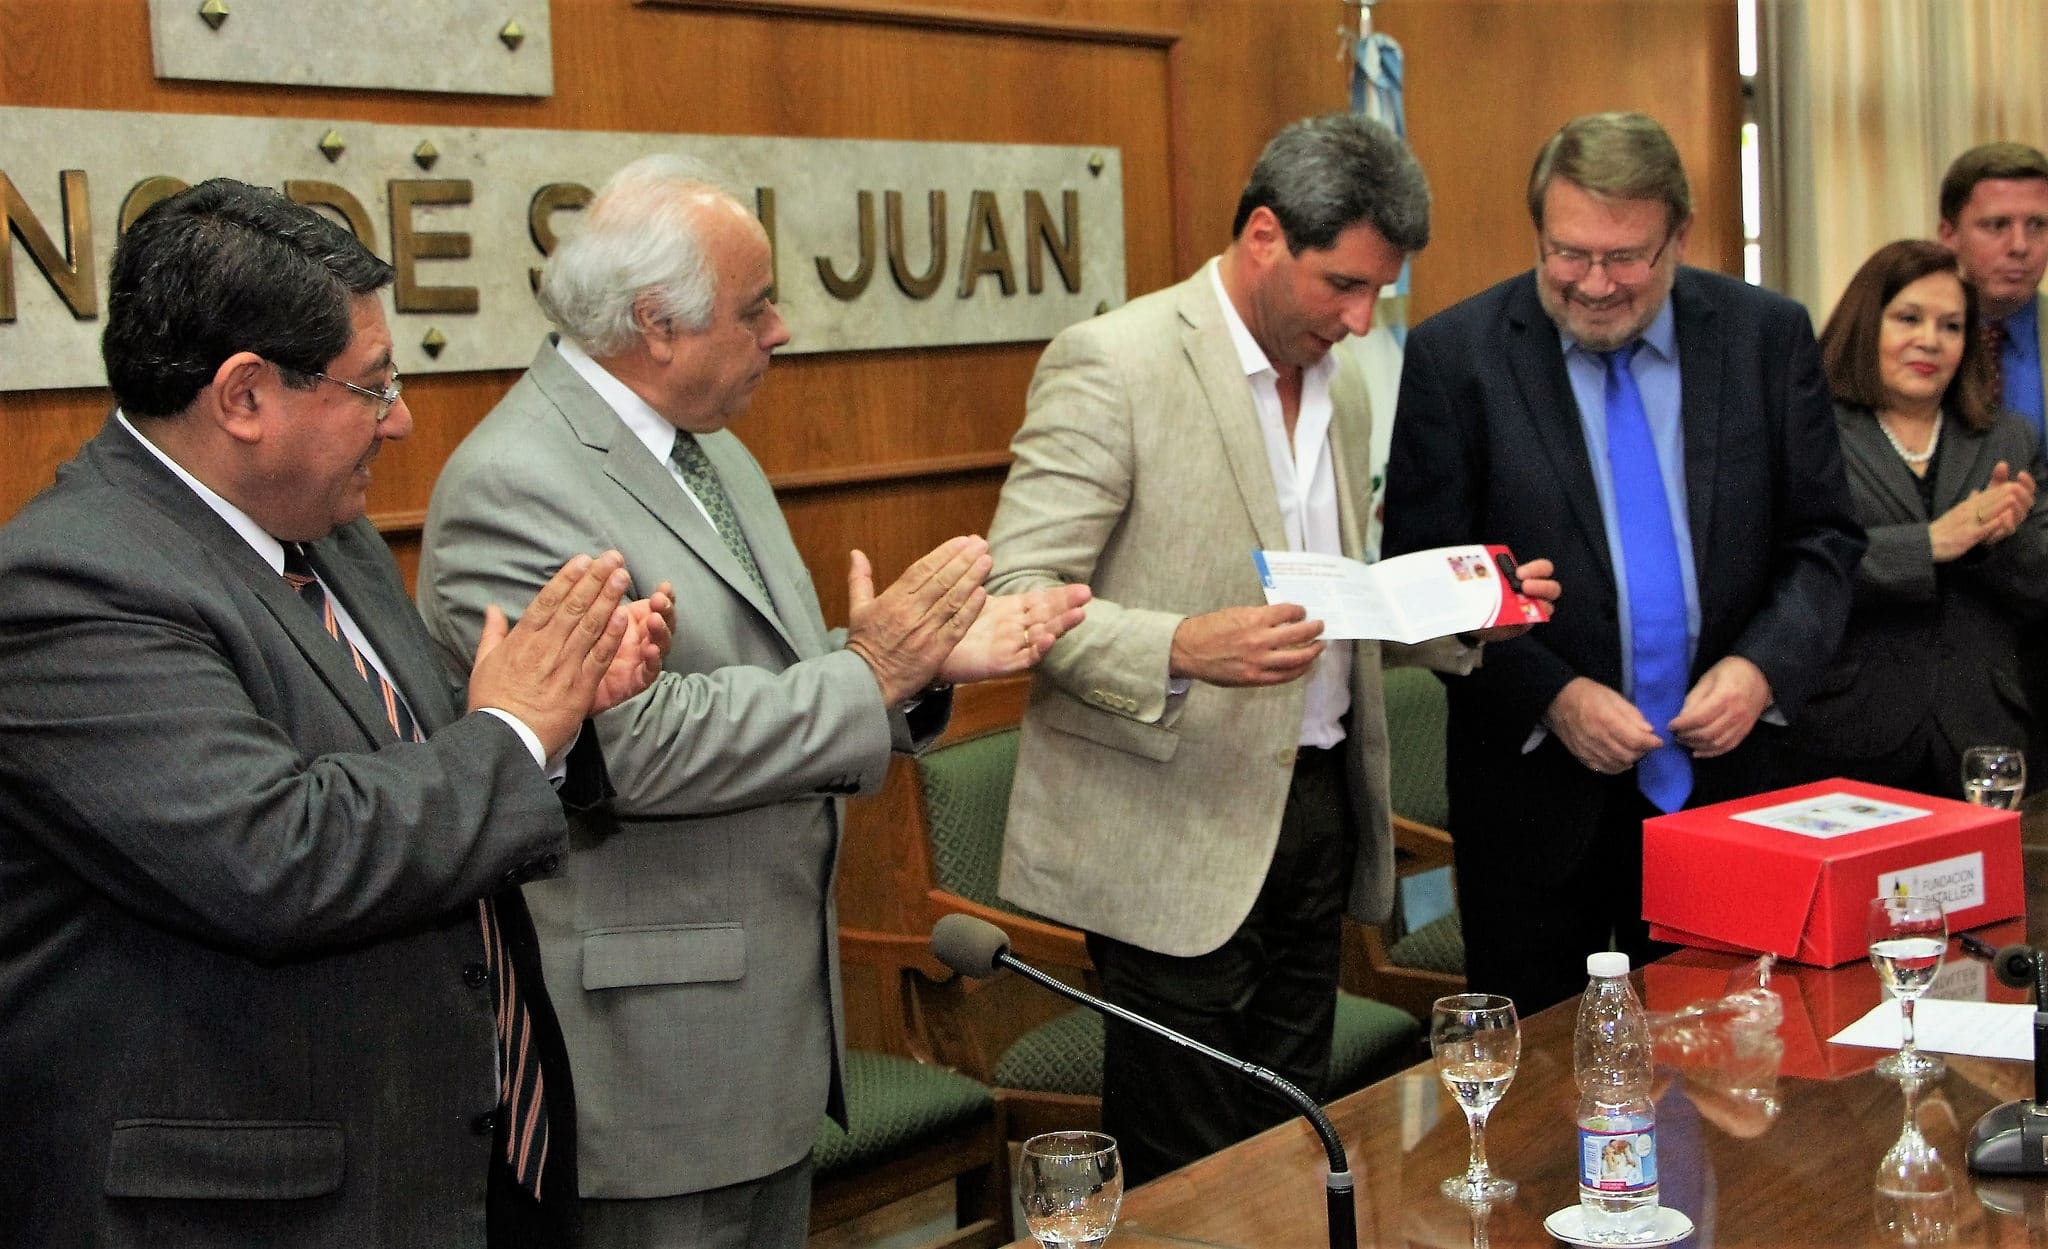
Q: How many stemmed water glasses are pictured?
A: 4